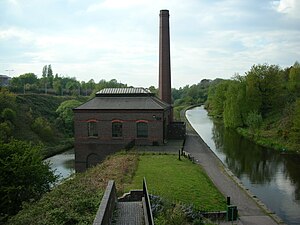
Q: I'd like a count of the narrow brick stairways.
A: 1